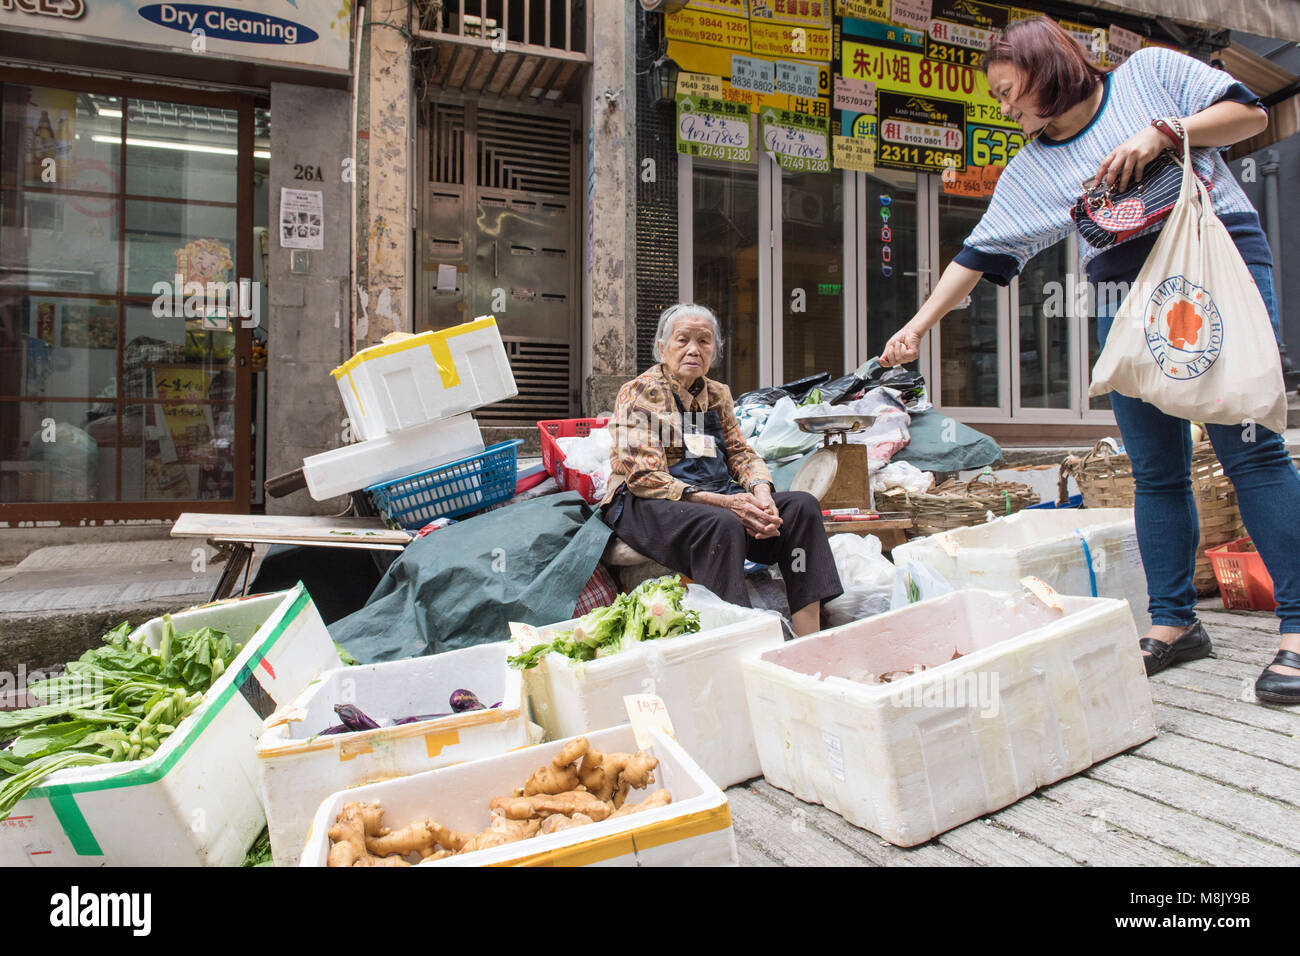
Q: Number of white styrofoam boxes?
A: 8